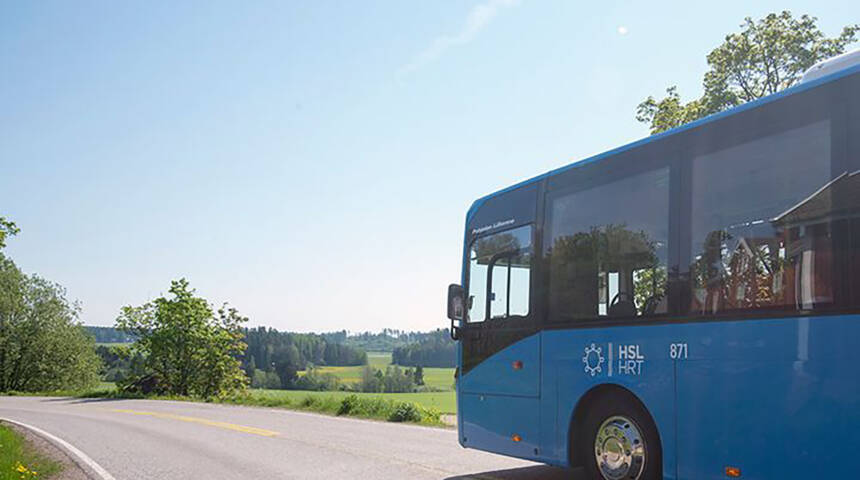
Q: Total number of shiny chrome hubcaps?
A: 1